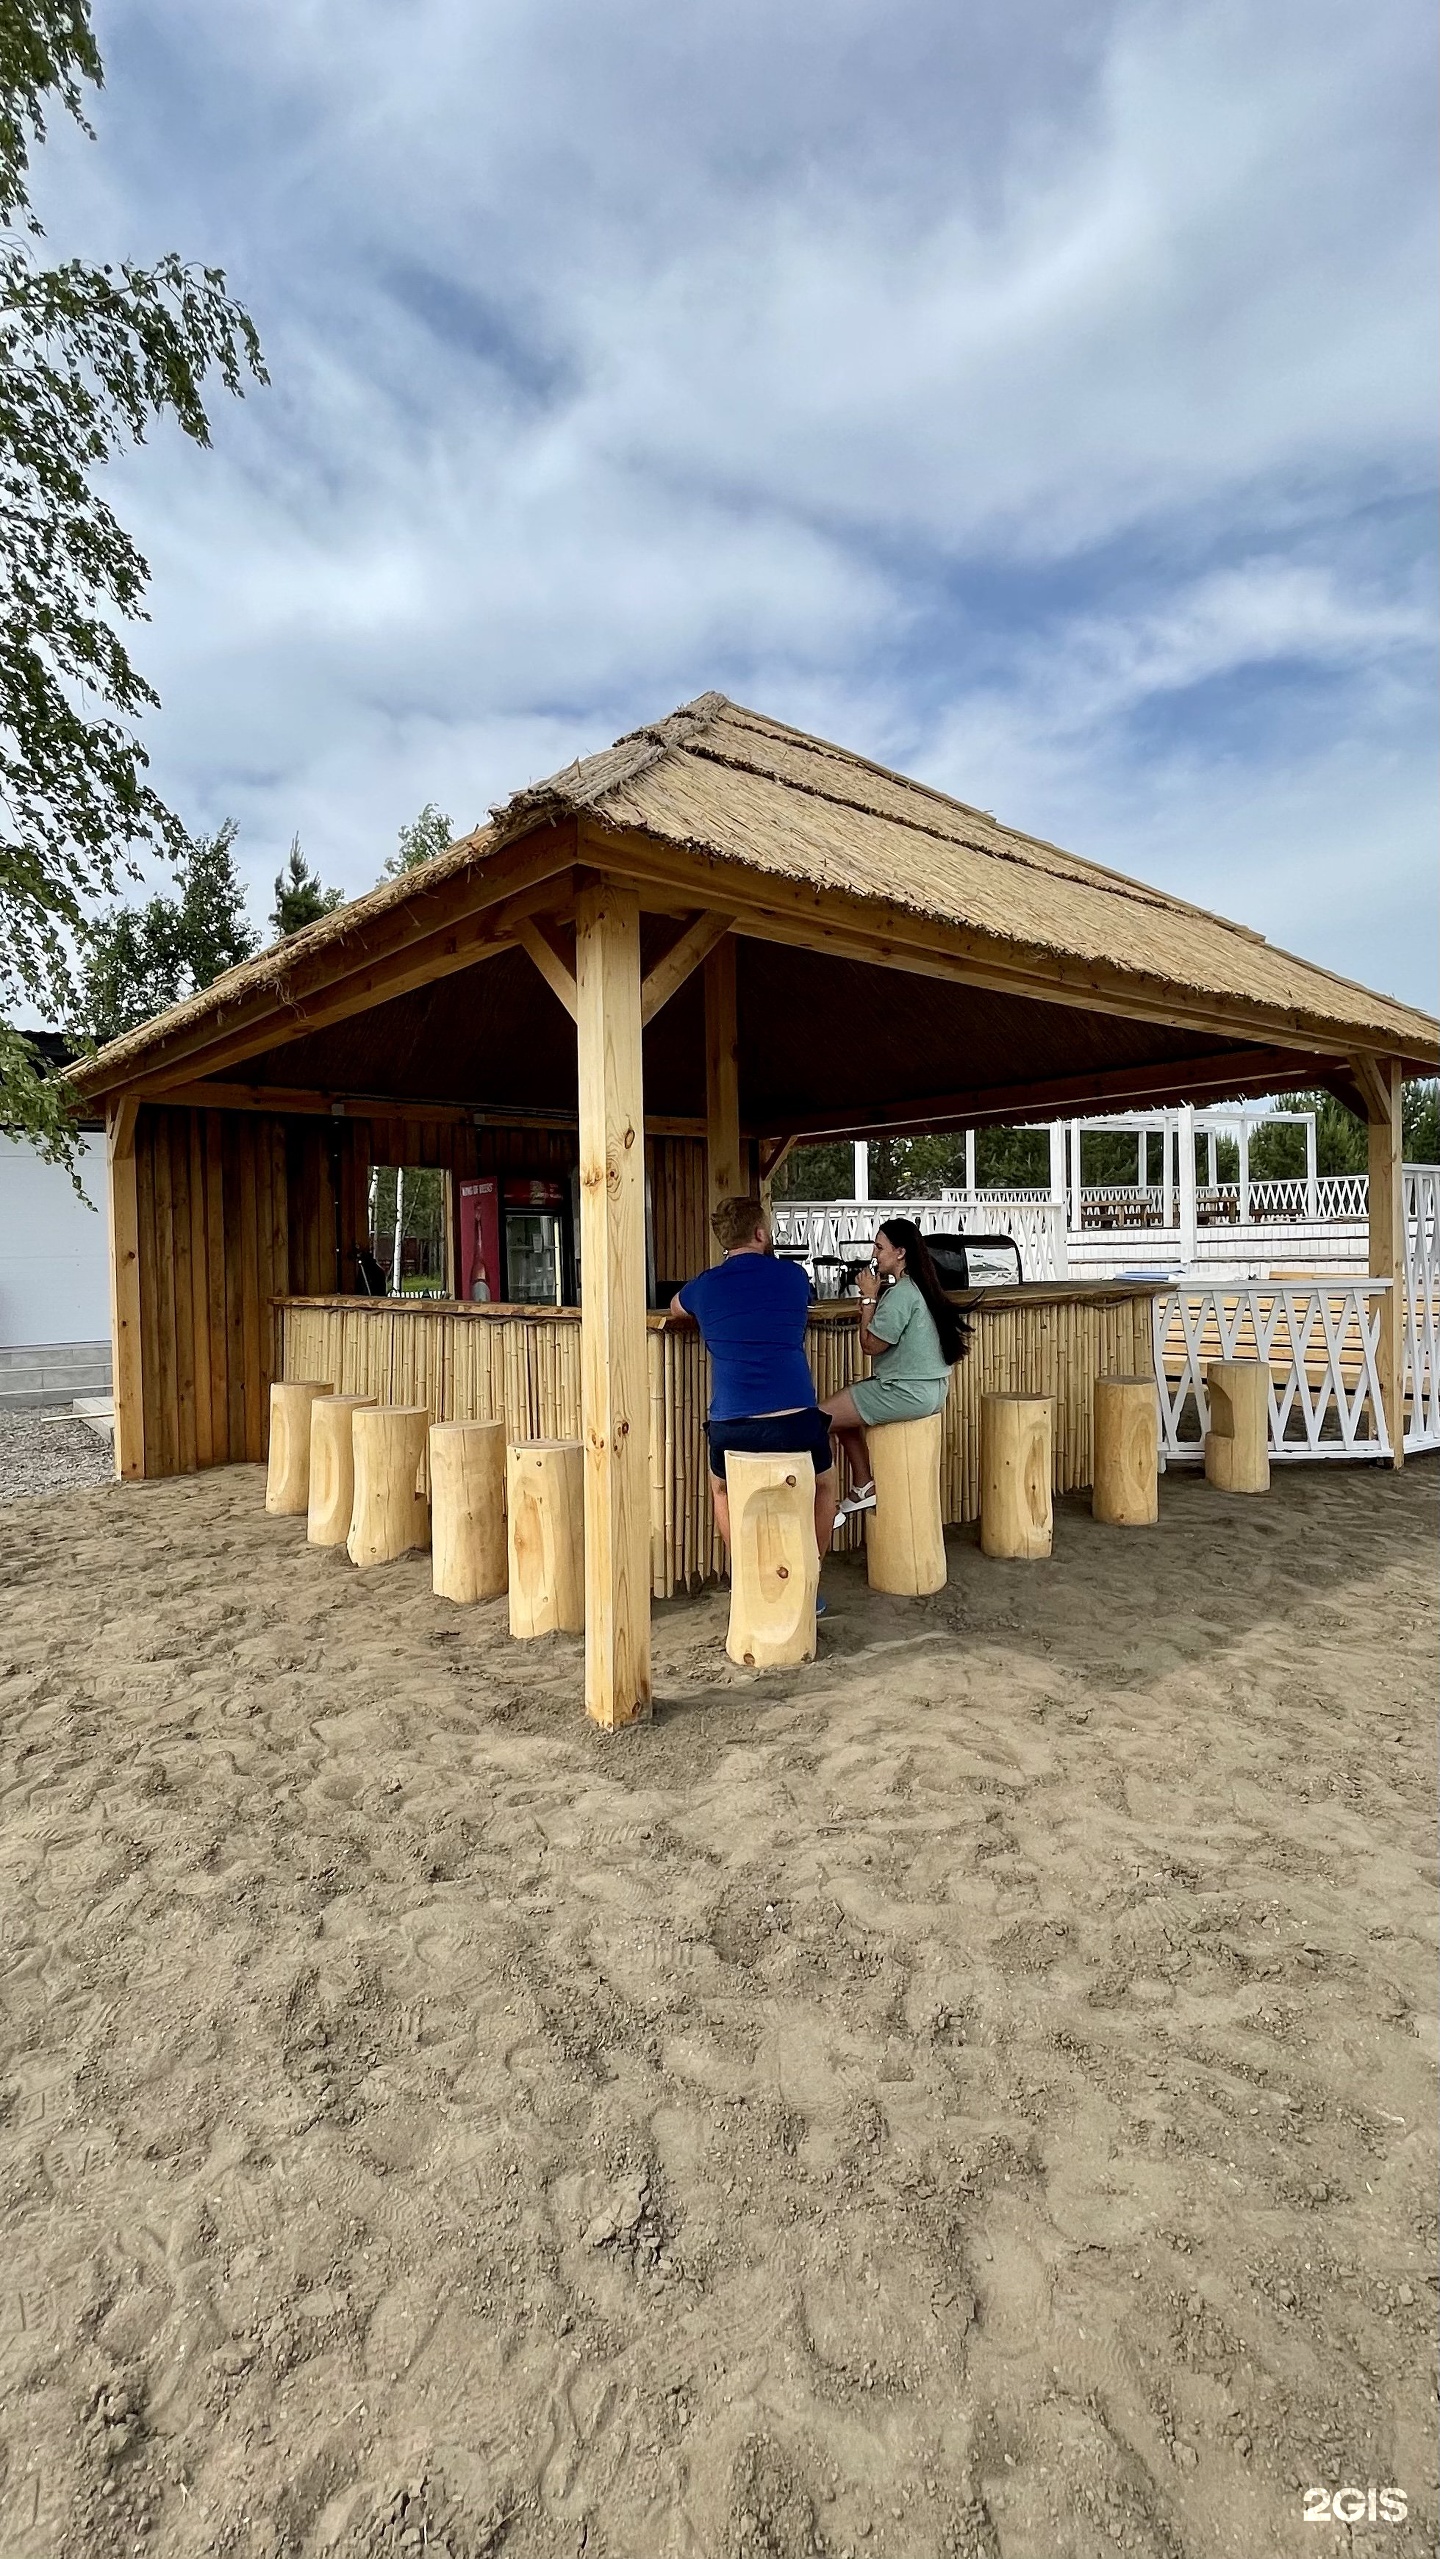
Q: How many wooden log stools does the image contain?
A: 10